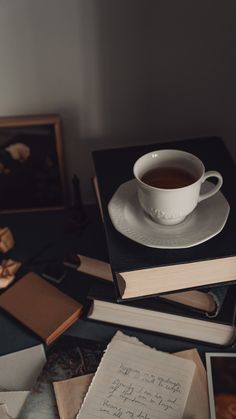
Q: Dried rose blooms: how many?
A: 2